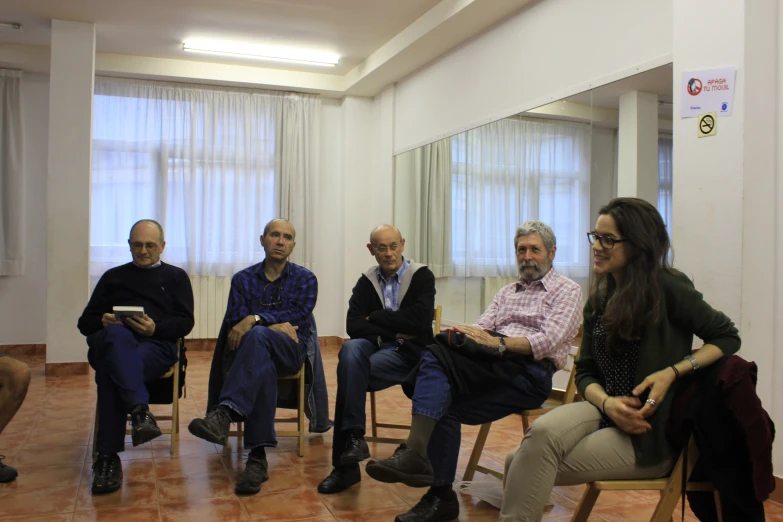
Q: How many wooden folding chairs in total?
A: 5